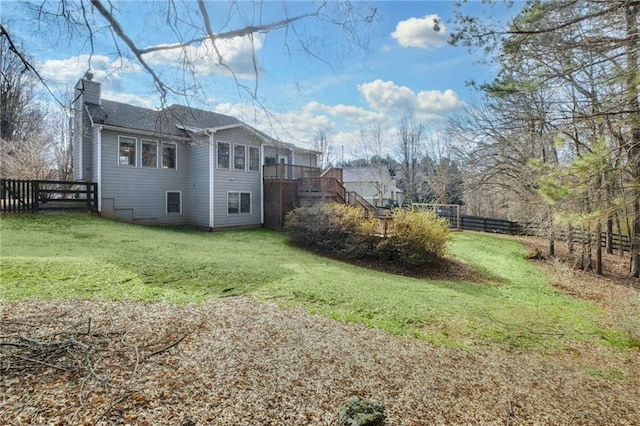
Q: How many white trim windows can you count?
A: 8